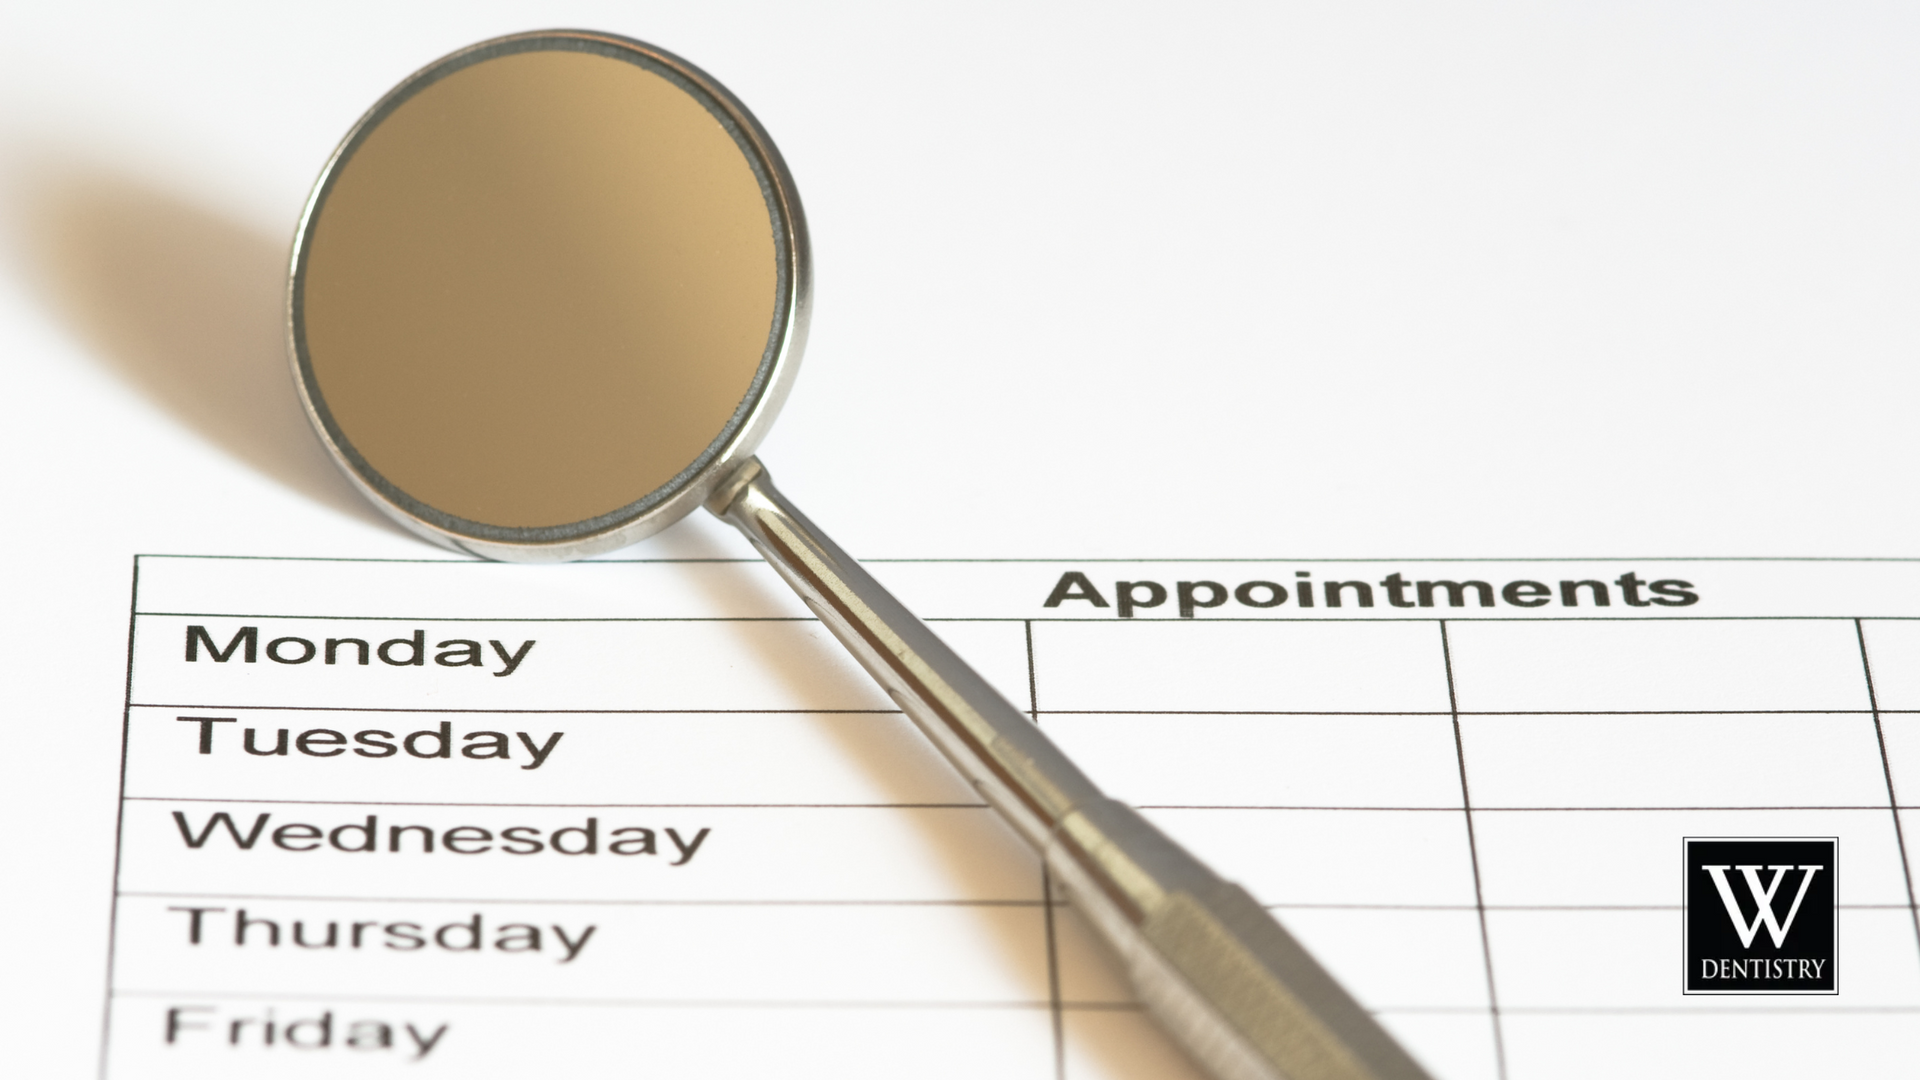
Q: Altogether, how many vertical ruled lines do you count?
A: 4